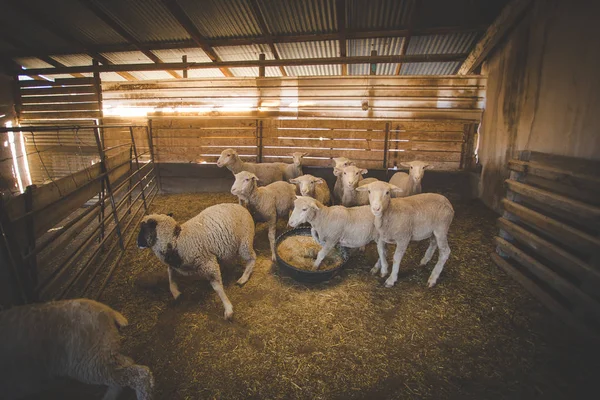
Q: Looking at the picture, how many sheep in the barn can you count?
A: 11